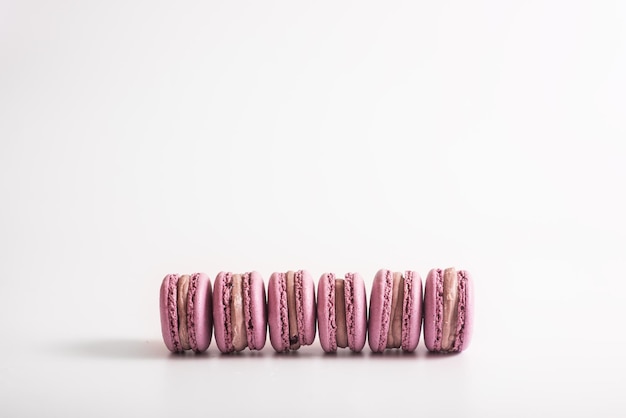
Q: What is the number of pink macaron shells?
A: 12